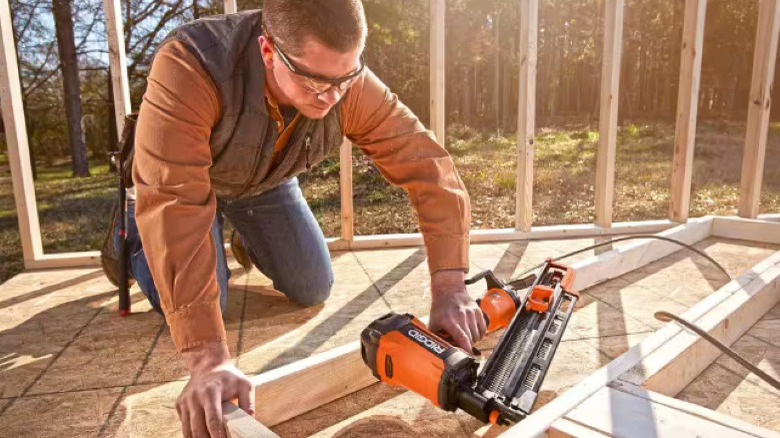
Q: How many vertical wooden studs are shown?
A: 9